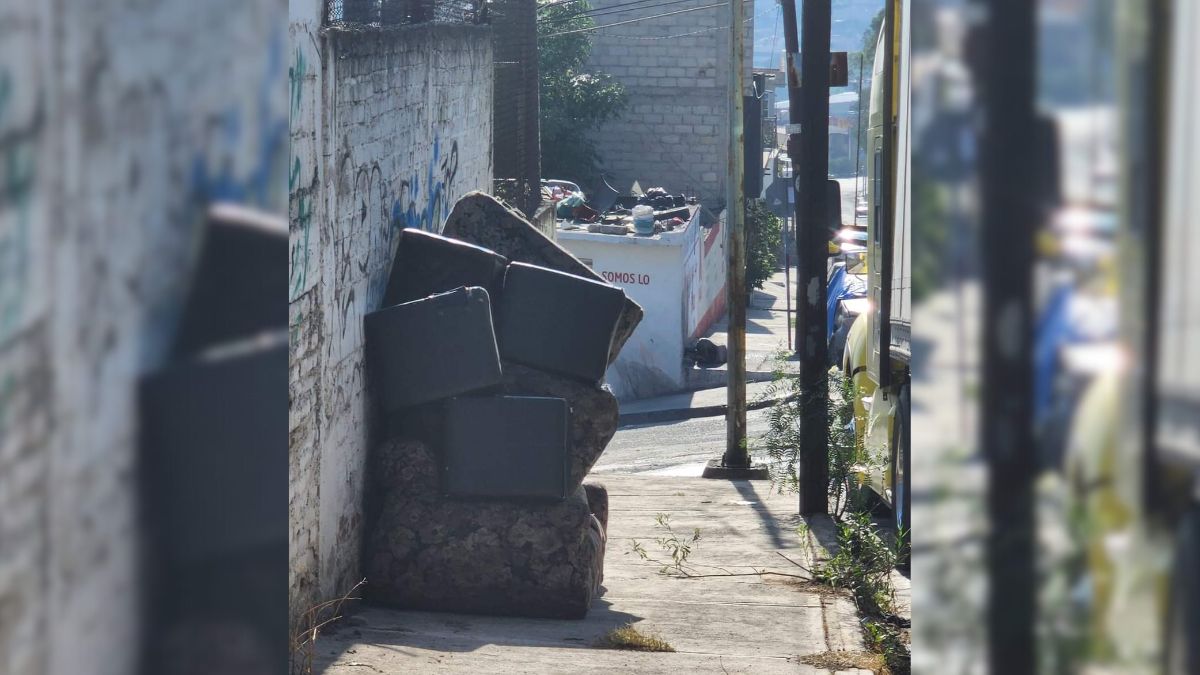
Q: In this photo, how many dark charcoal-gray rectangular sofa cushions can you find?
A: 4